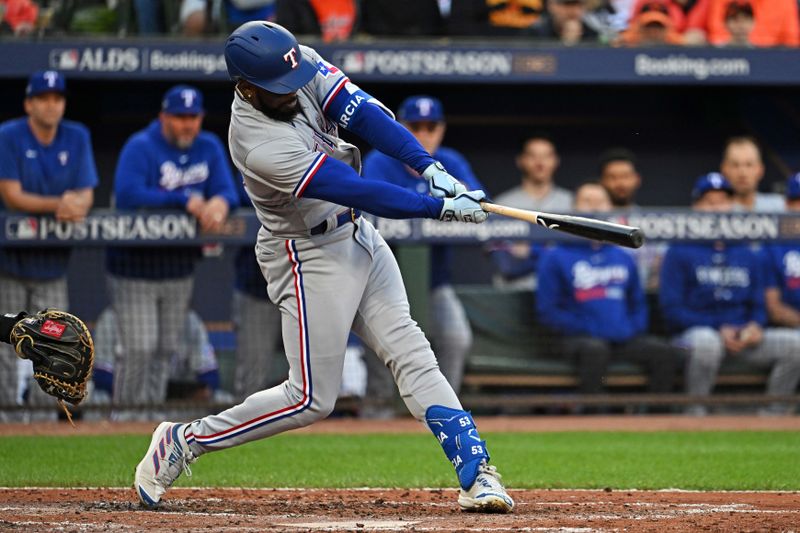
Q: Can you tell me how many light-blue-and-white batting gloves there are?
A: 2